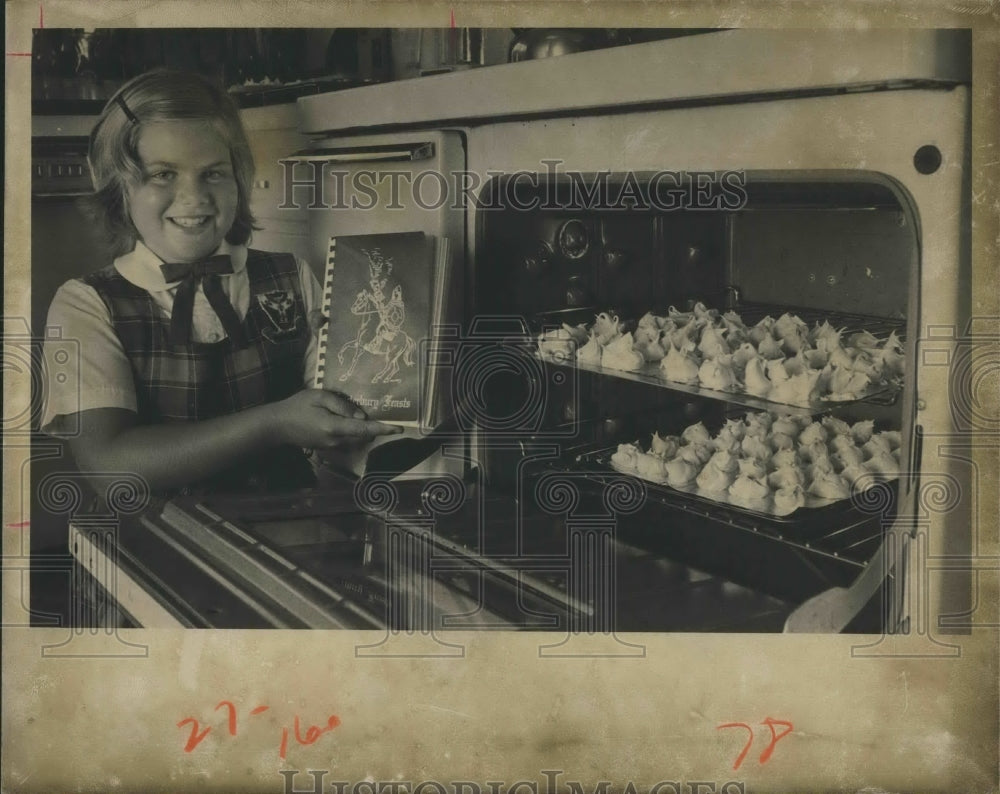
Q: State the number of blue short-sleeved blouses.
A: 0